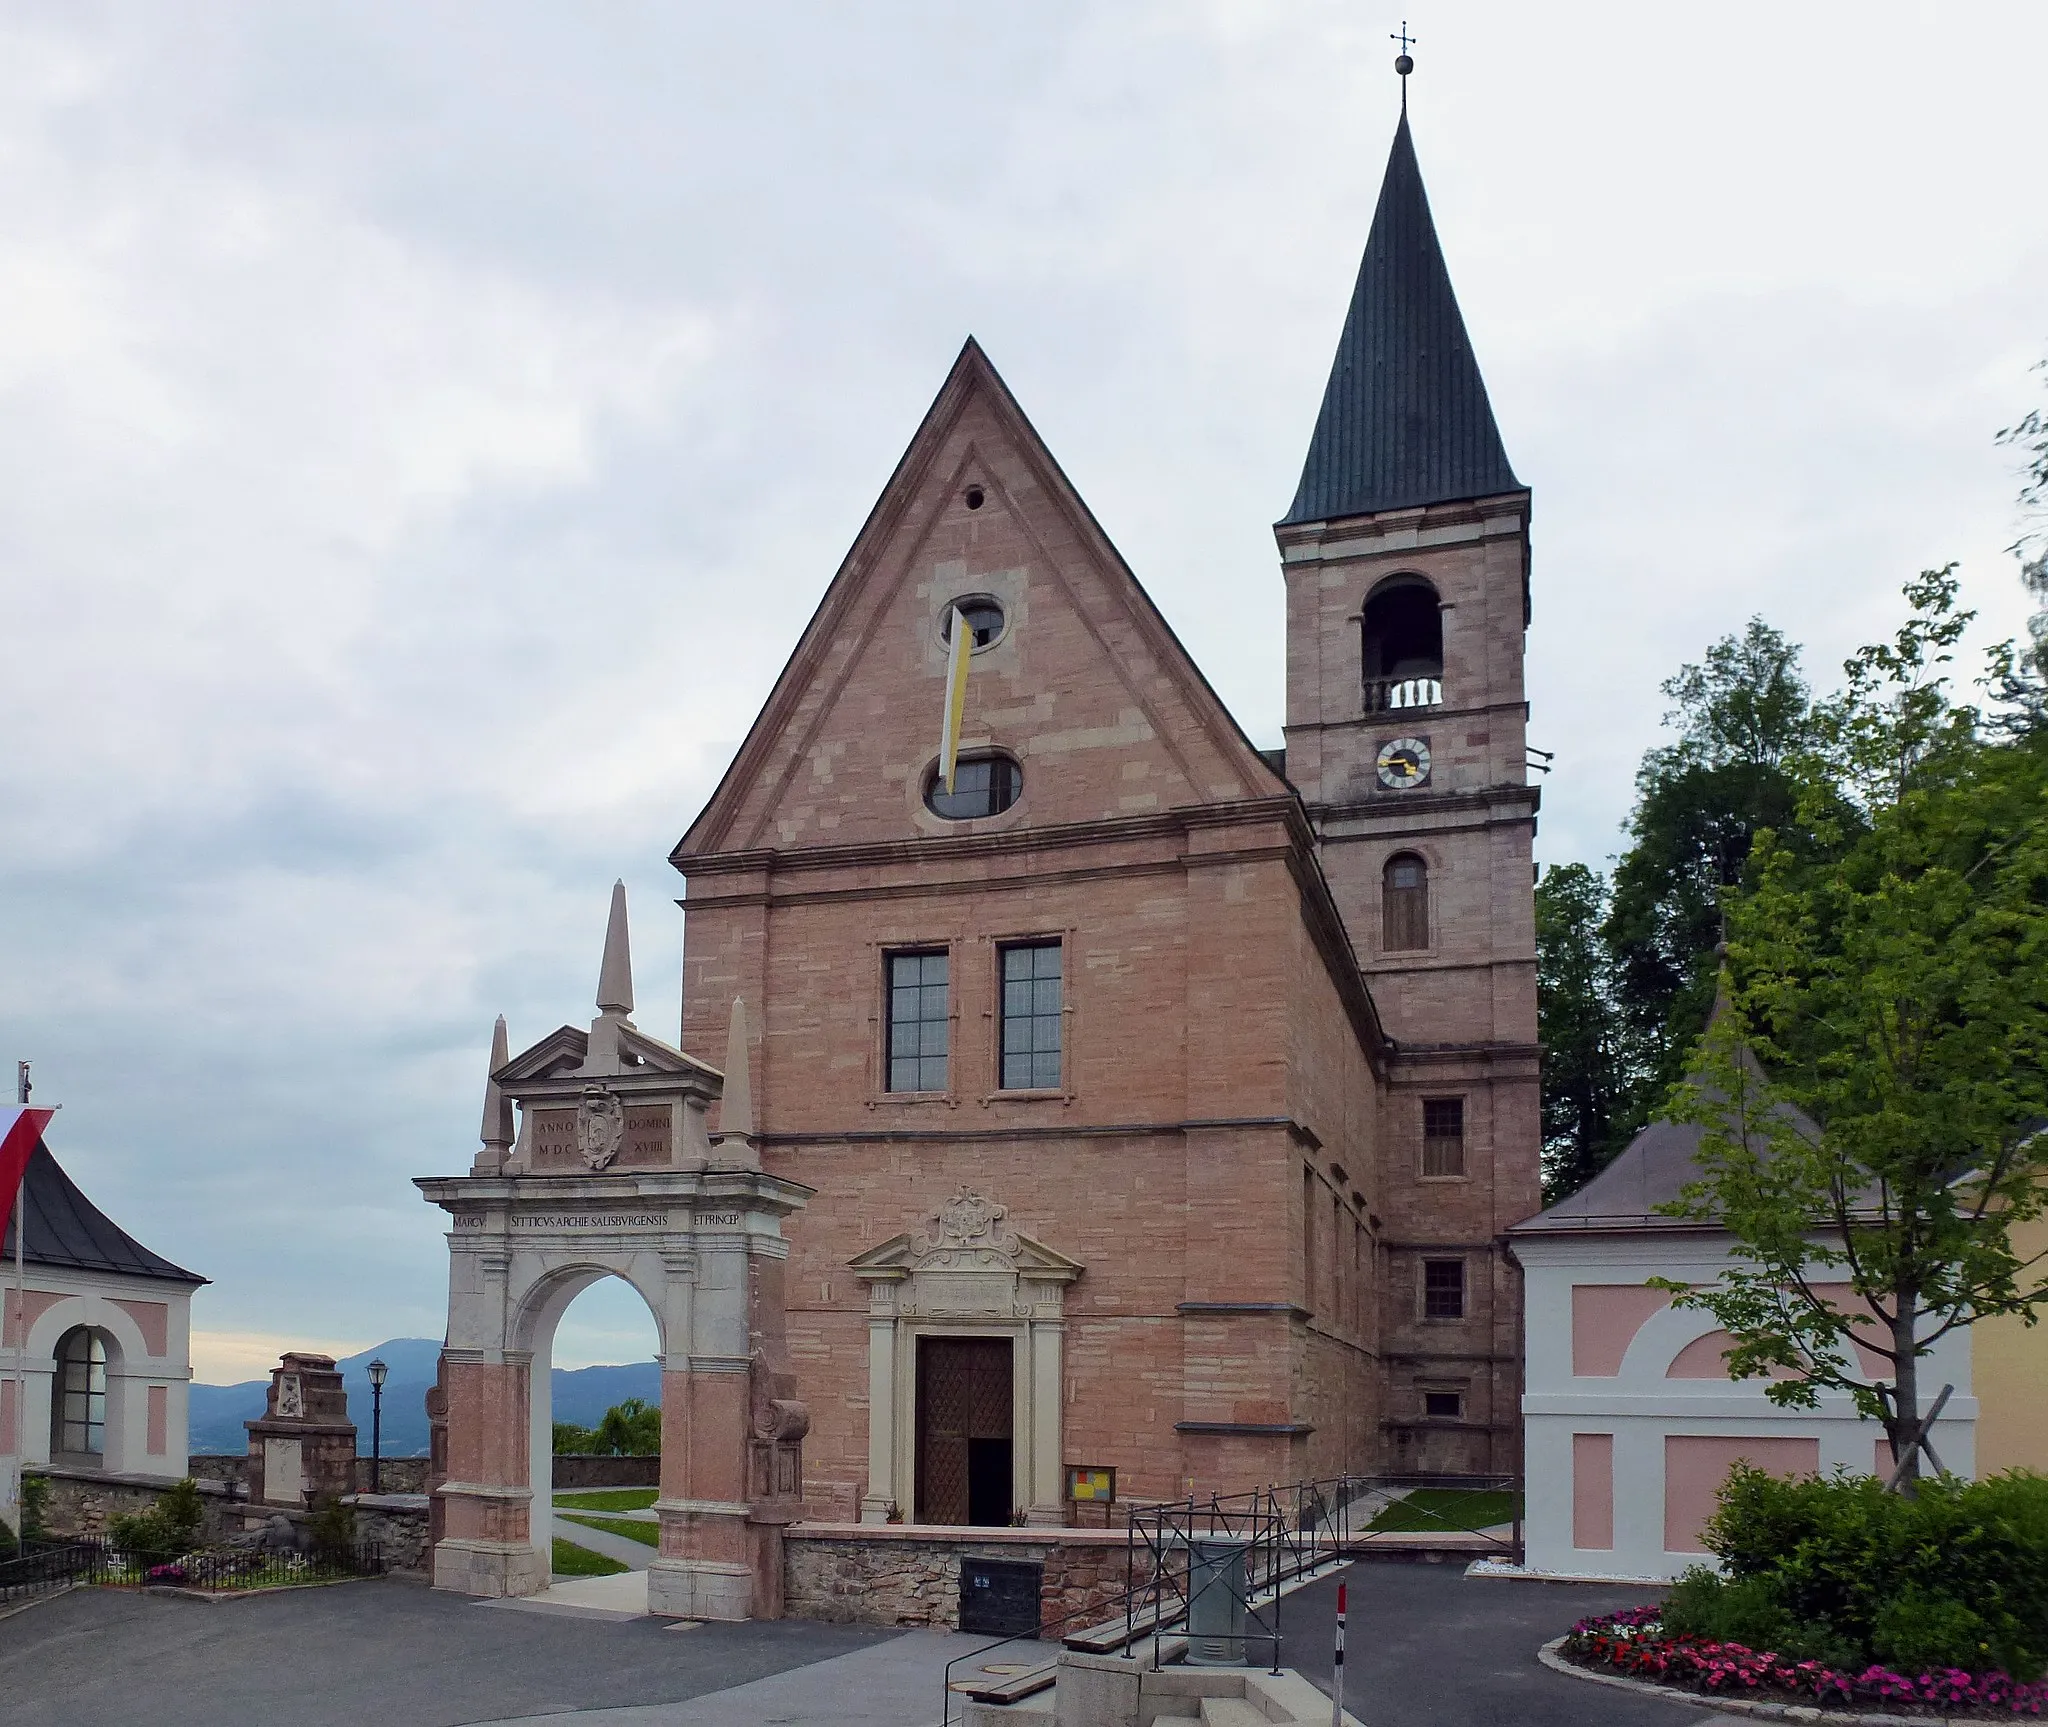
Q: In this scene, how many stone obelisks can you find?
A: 3